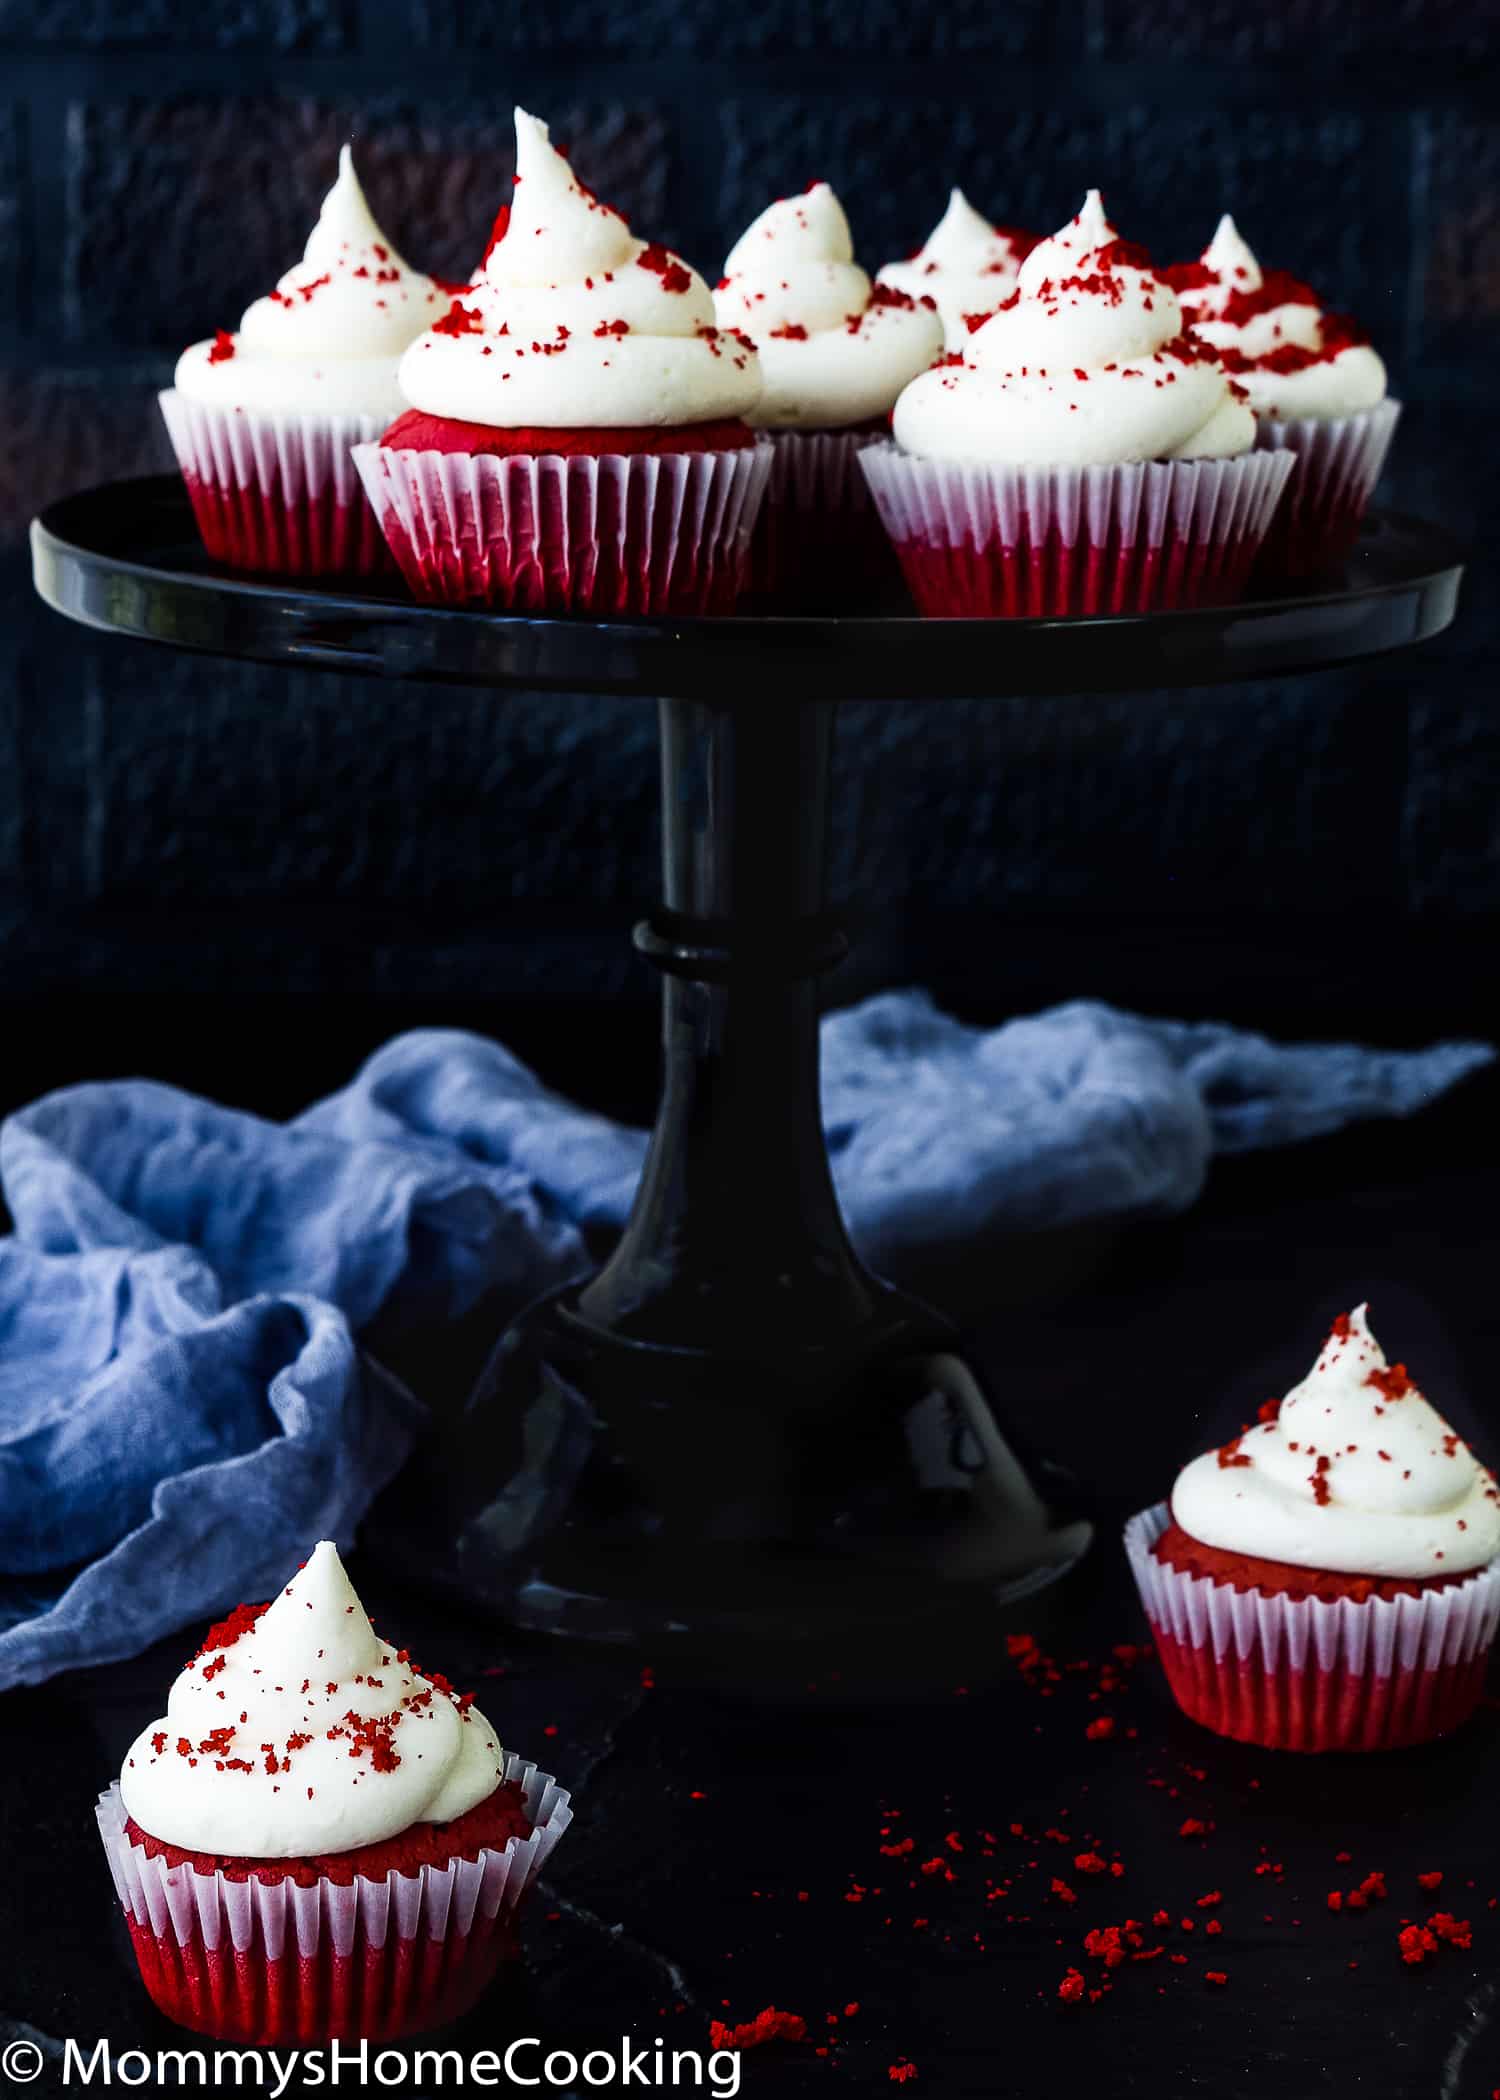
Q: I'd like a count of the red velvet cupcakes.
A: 8